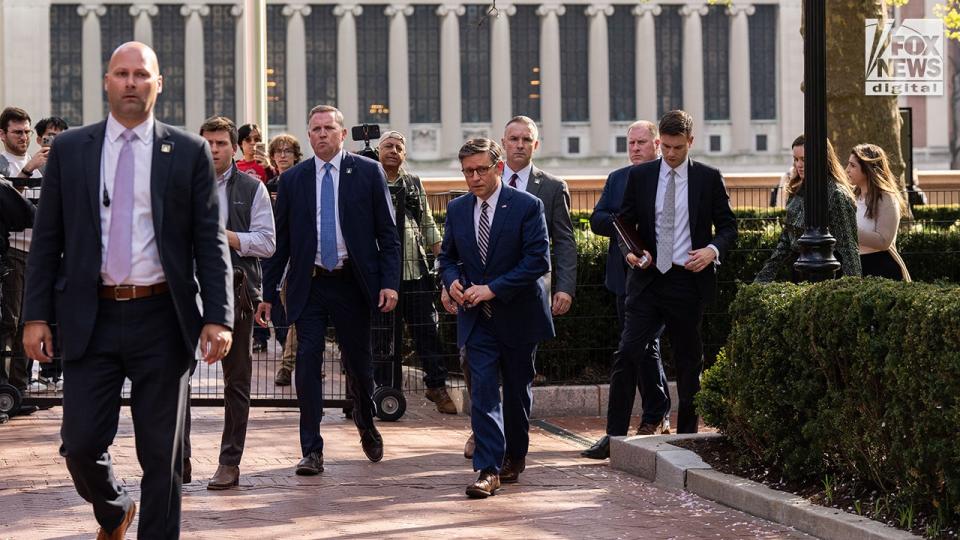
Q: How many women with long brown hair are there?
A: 2